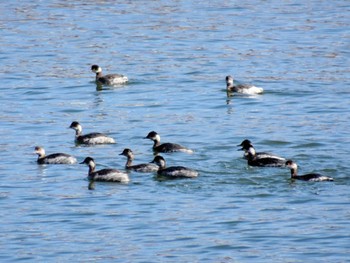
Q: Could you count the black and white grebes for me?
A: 11